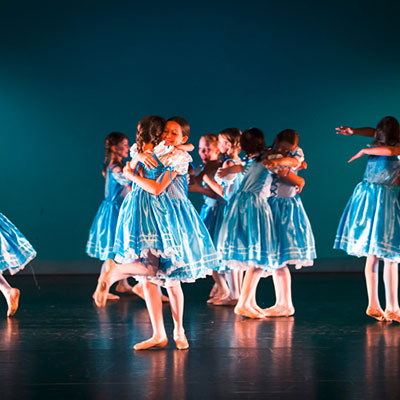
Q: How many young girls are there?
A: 9